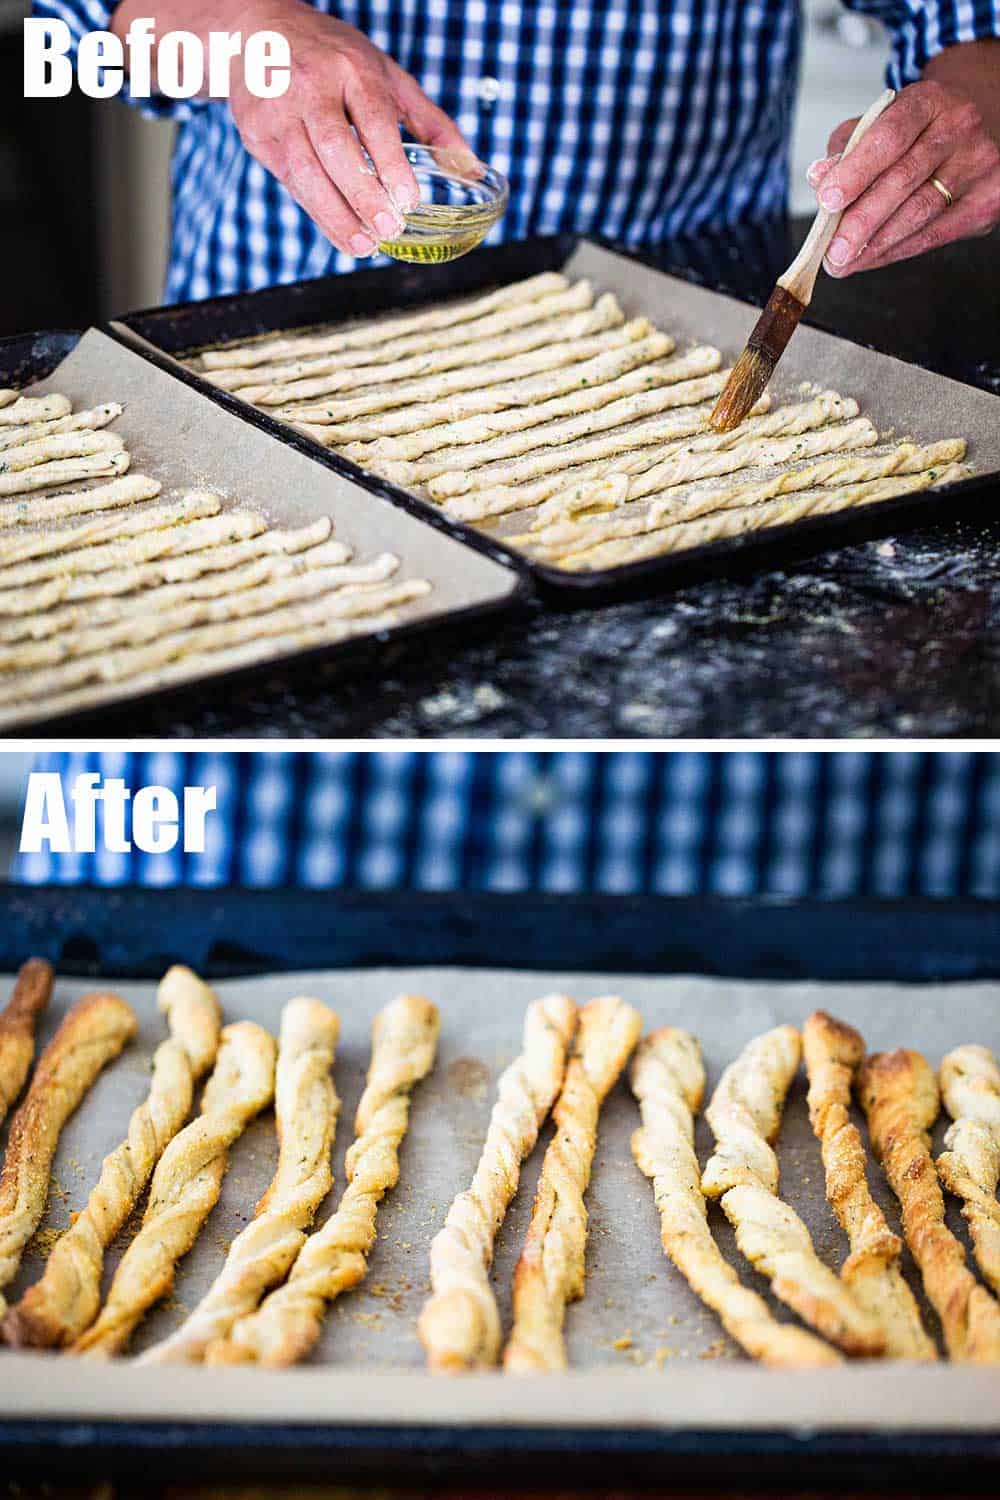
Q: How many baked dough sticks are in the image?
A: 13